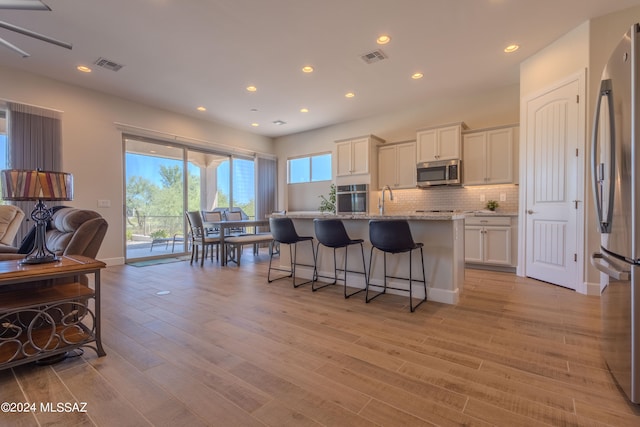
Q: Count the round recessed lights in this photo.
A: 10